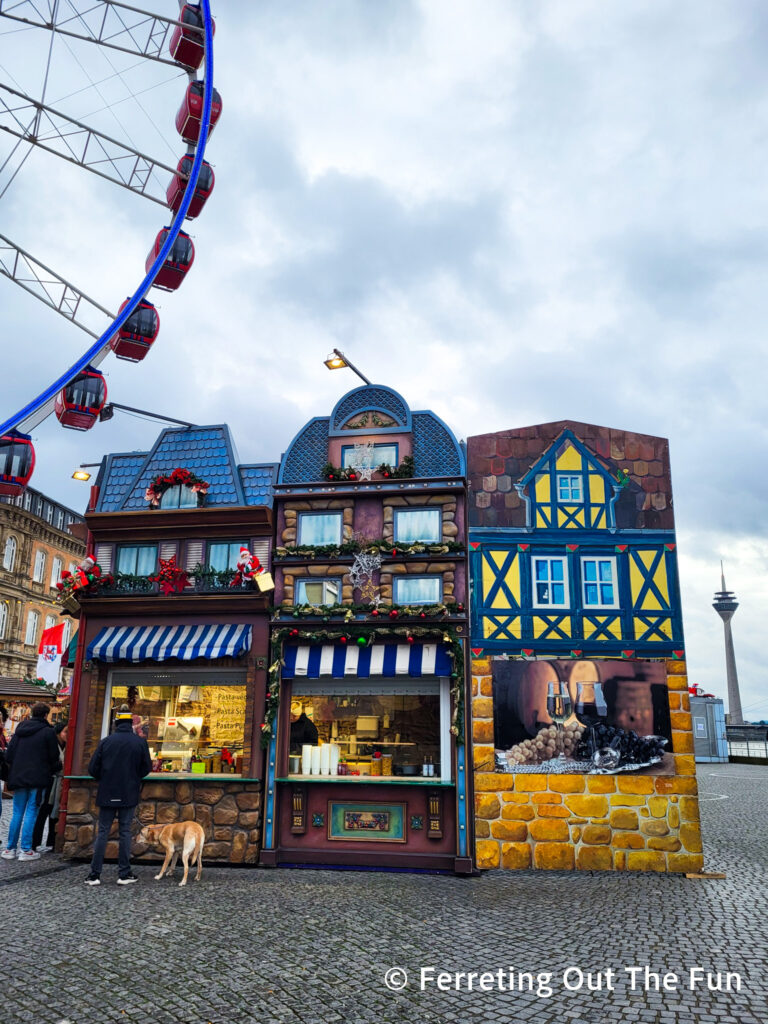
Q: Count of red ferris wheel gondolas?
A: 7